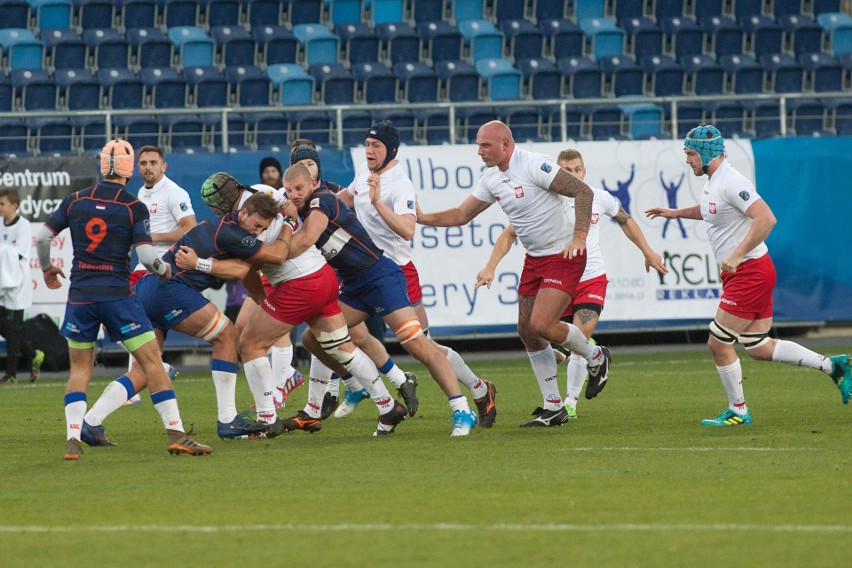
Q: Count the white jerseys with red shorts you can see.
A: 6